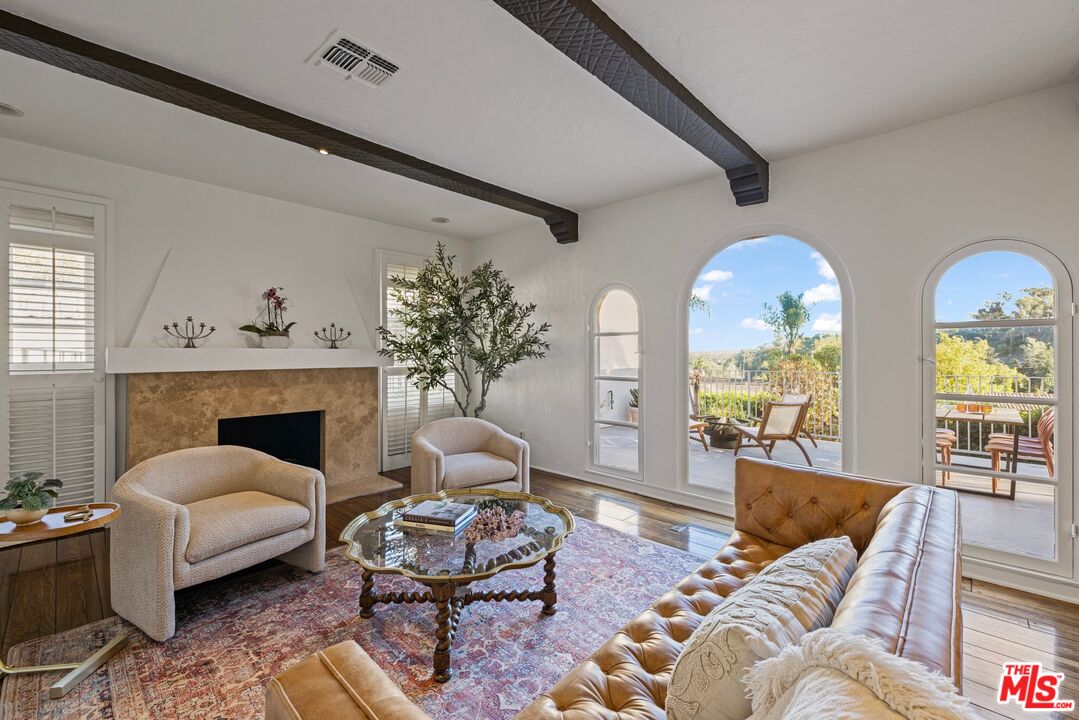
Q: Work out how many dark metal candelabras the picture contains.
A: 2